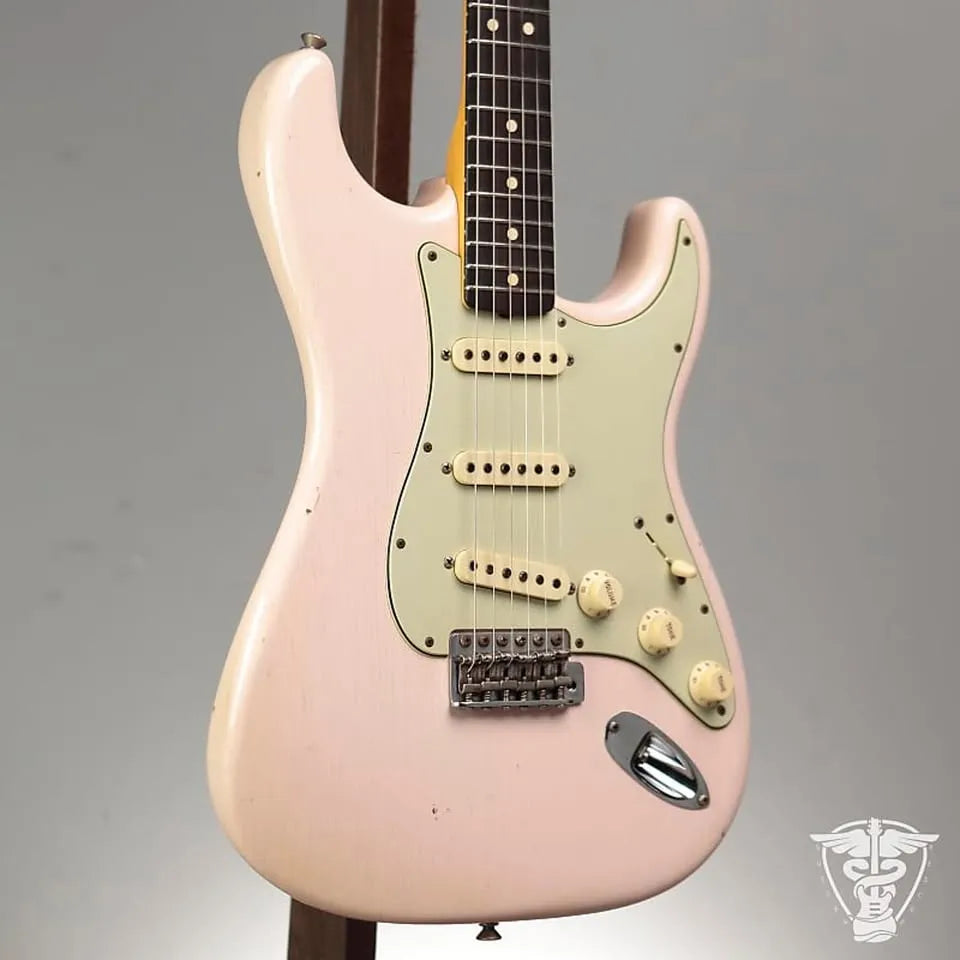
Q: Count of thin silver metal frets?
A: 11